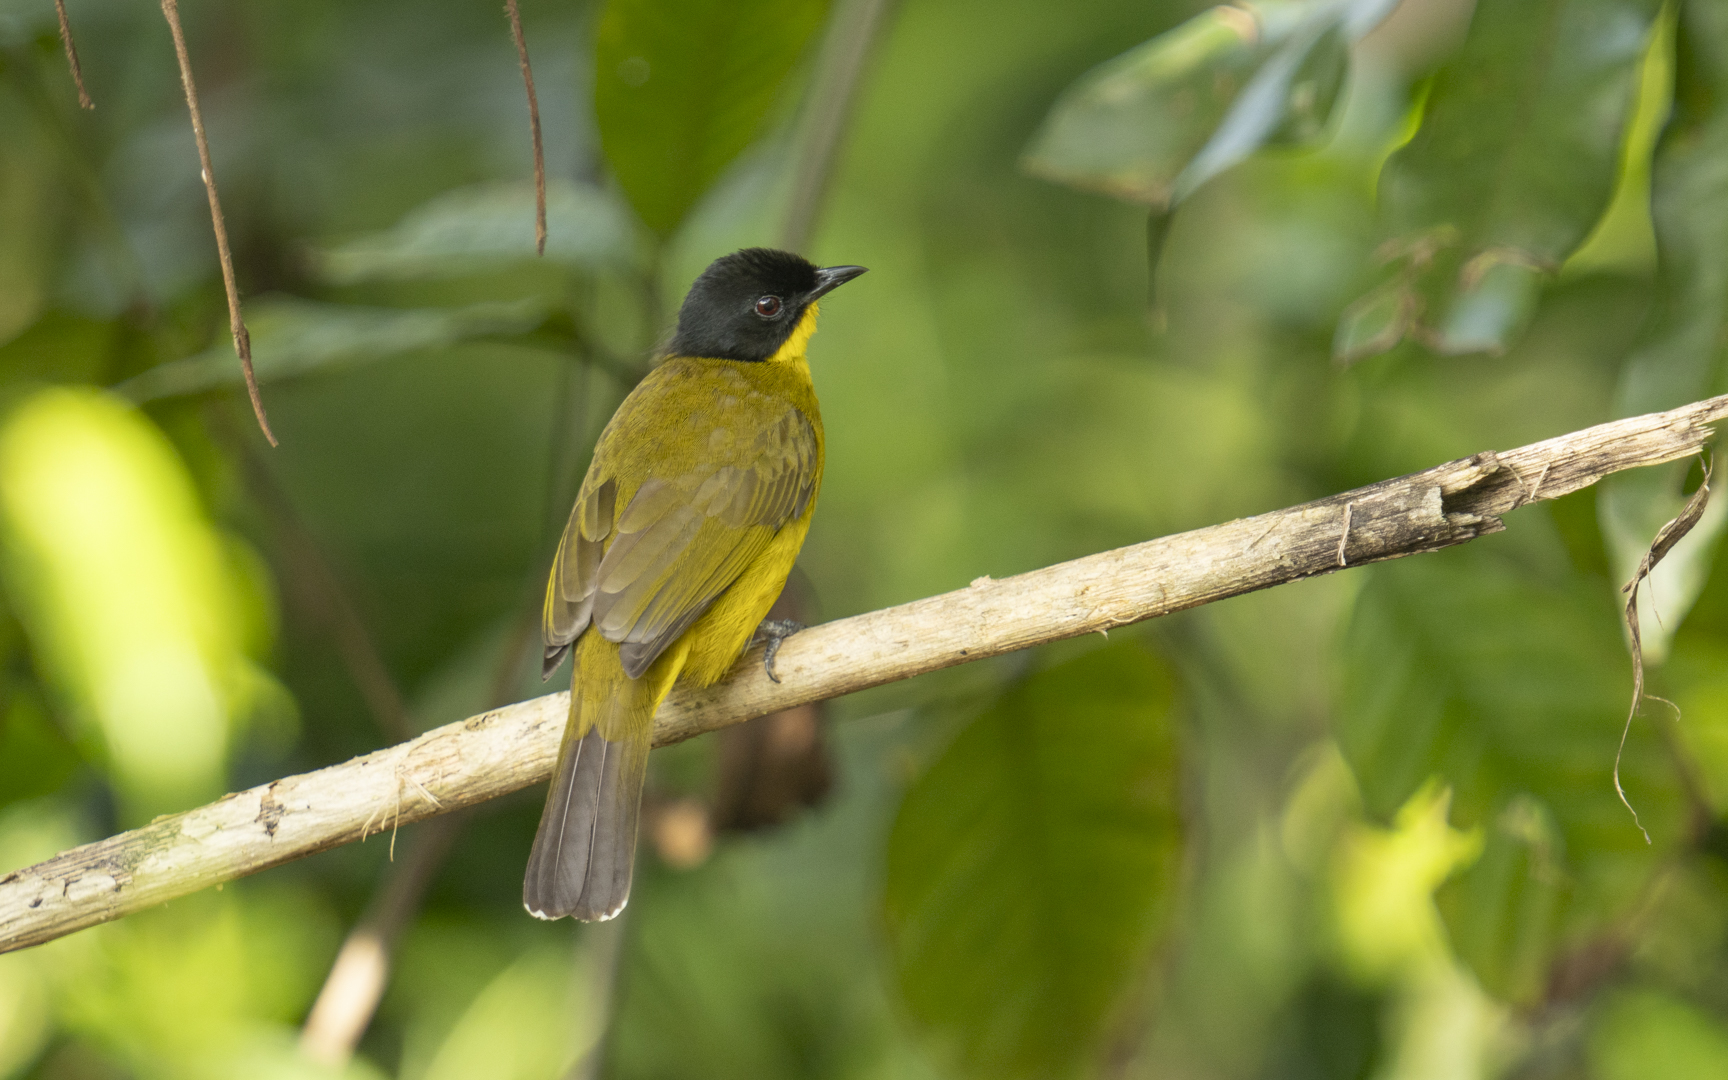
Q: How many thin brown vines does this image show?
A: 3